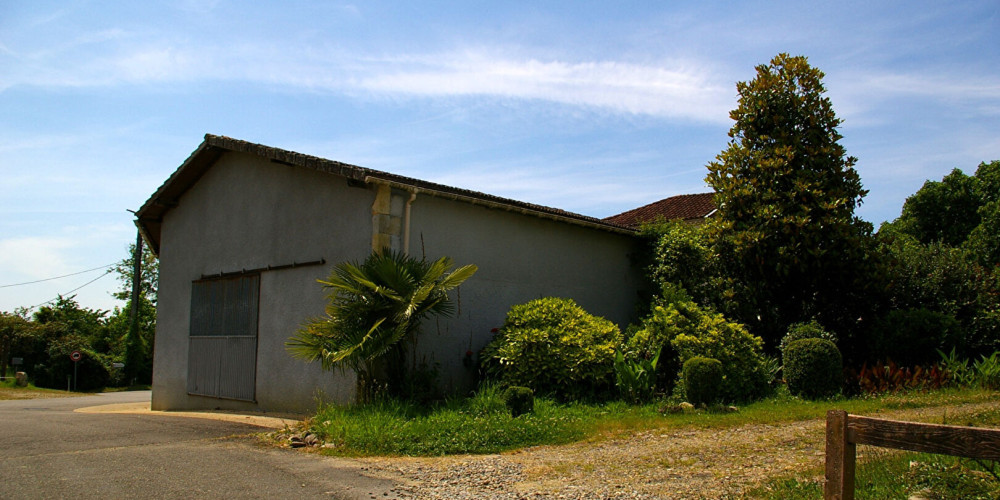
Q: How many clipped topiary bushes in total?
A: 3